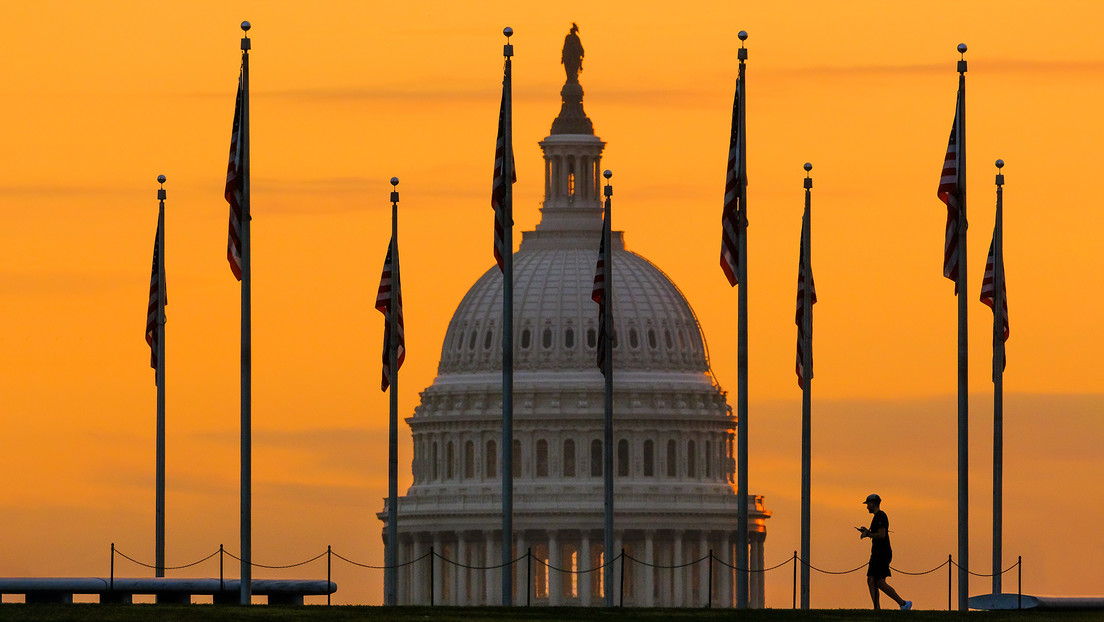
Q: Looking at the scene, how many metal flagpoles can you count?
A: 9